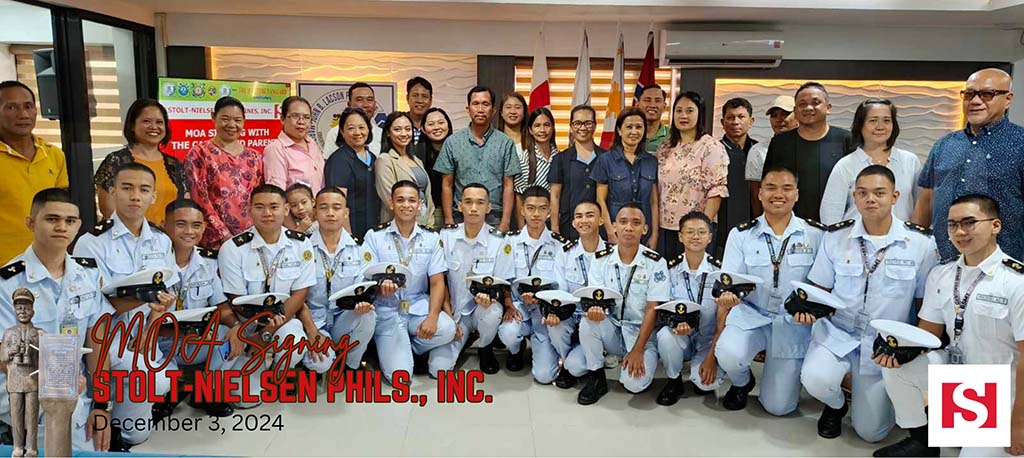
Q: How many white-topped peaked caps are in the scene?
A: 13